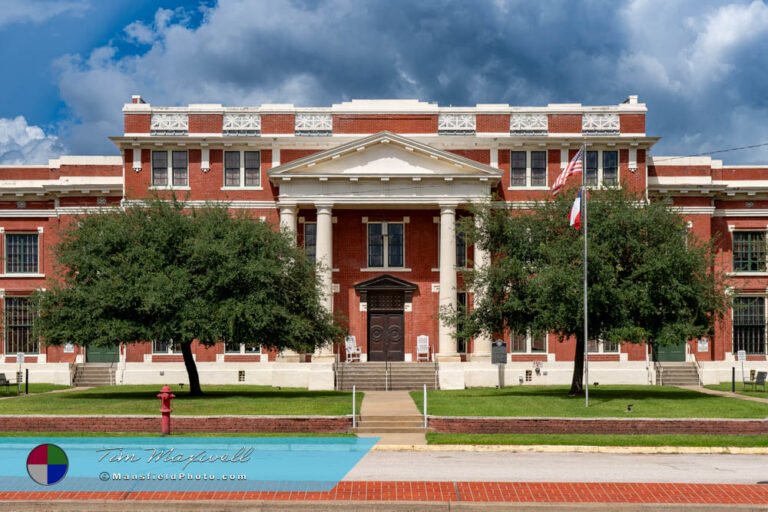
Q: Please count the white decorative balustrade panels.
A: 6